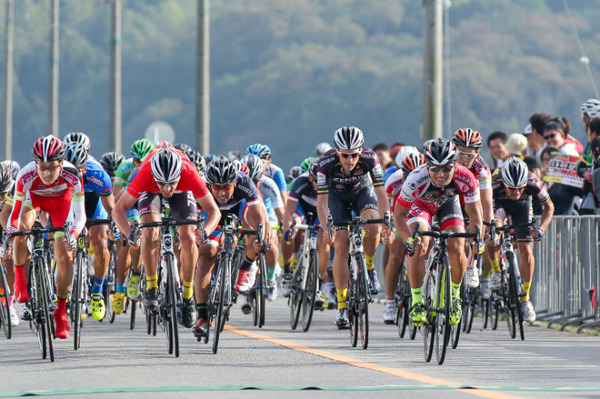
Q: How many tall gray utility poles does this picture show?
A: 5